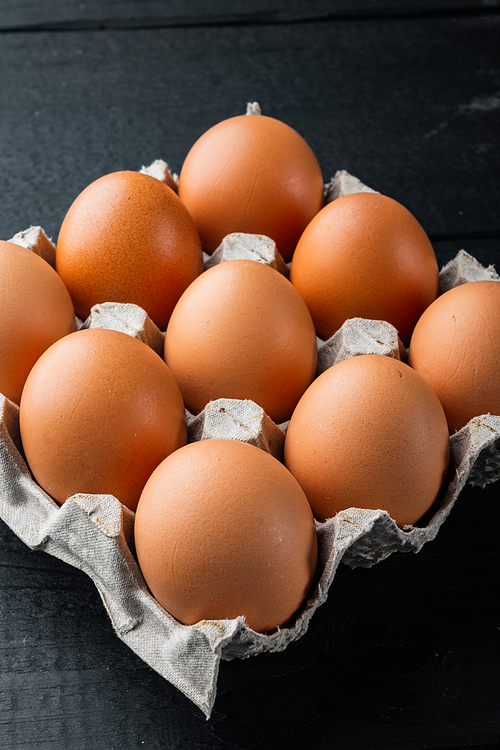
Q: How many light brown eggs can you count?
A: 9